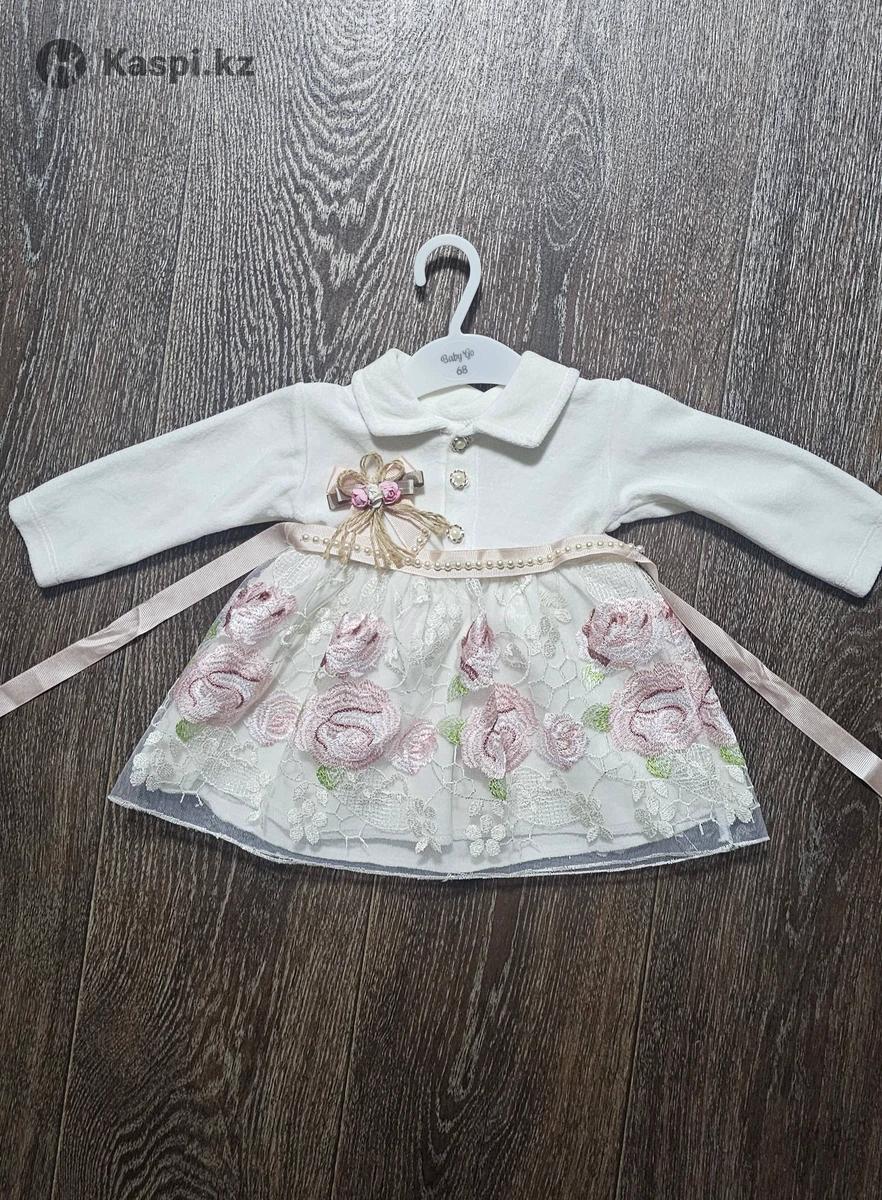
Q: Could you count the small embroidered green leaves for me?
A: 10